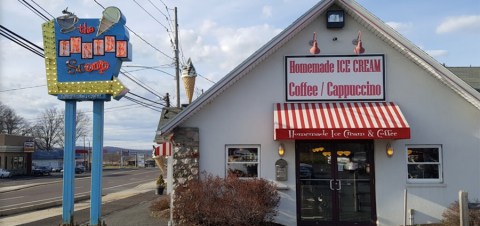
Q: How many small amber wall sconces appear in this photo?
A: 2